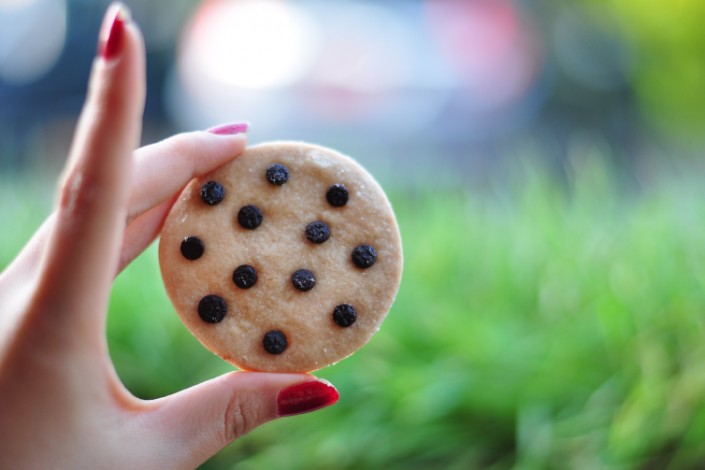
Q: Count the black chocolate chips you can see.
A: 12